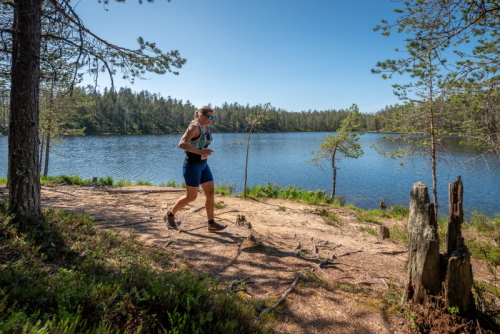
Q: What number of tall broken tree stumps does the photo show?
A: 2